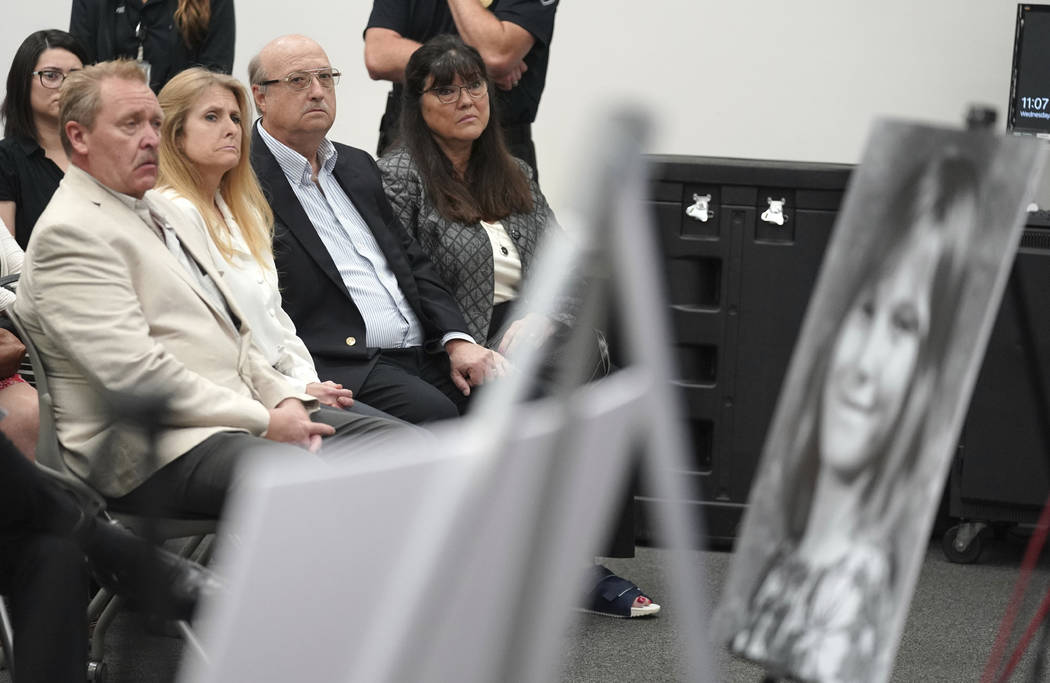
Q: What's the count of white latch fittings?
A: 2